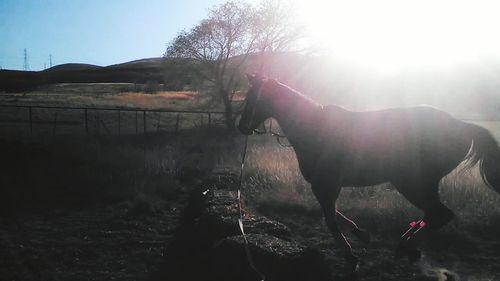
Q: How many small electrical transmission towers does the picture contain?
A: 2